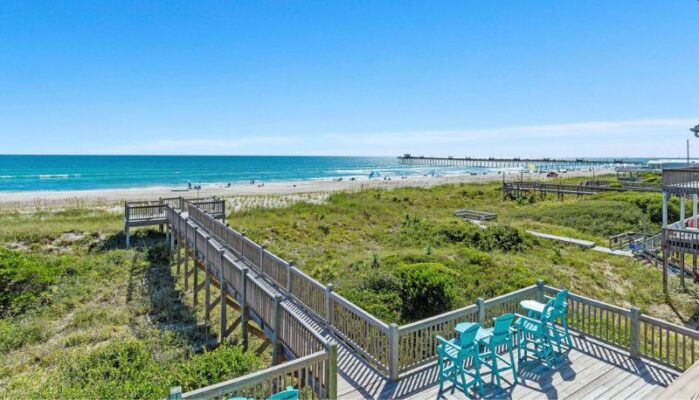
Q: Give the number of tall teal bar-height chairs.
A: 4